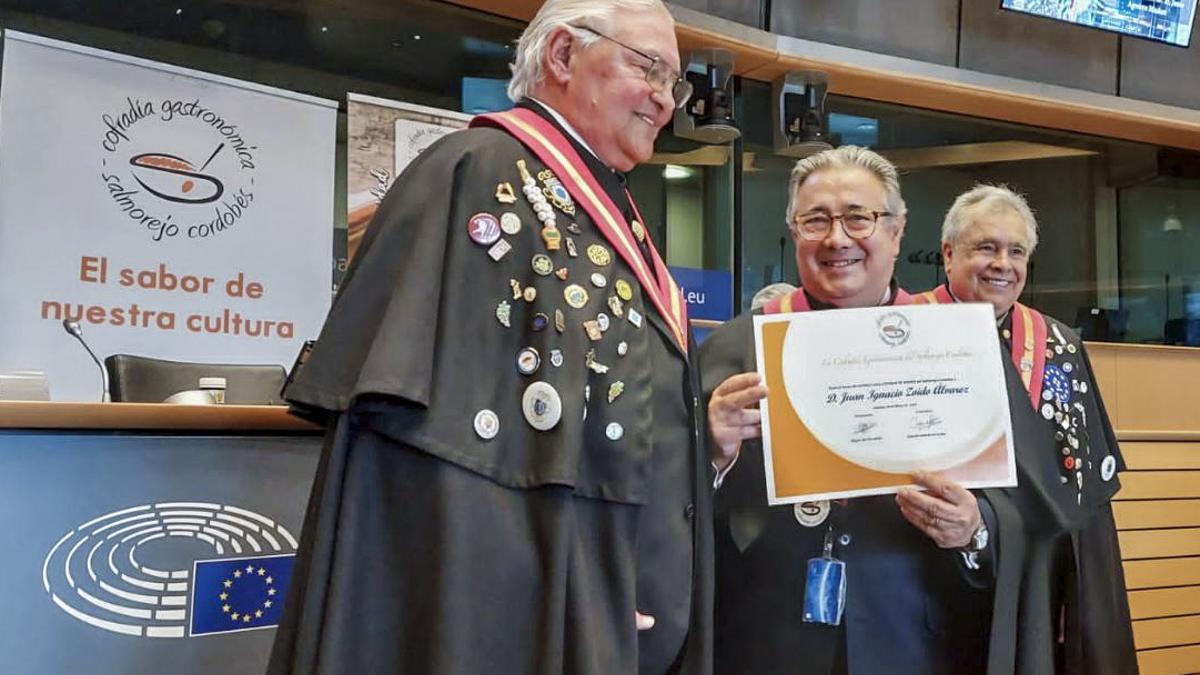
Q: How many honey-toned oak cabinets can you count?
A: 0